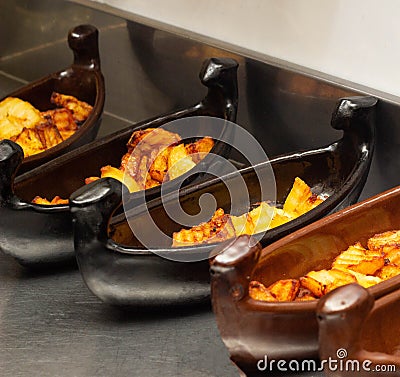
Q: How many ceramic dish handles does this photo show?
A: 7